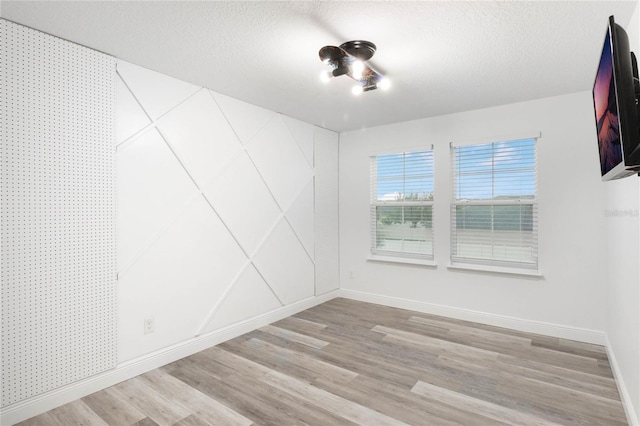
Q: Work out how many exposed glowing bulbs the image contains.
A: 4